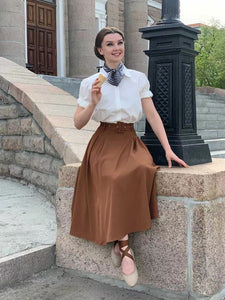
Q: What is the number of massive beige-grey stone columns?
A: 3